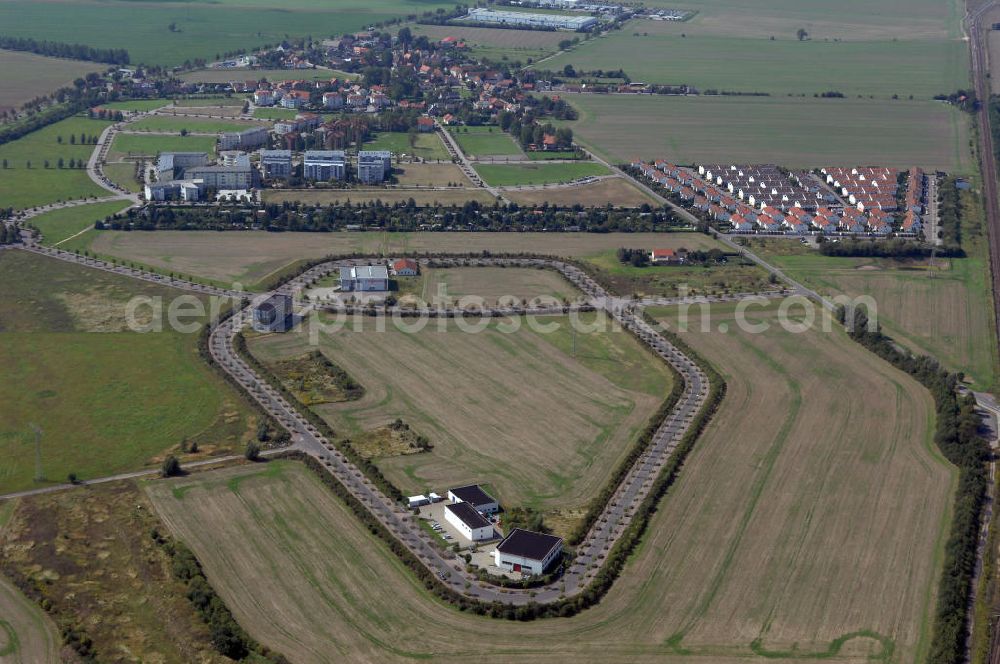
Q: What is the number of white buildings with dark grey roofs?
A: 3